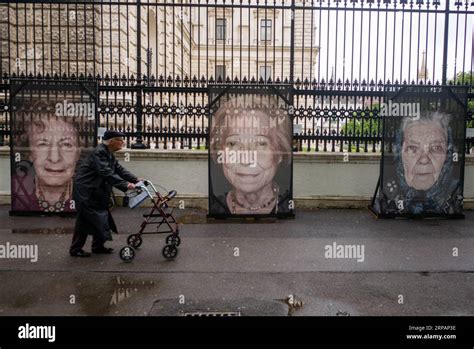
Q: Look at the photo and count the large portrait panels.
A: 3